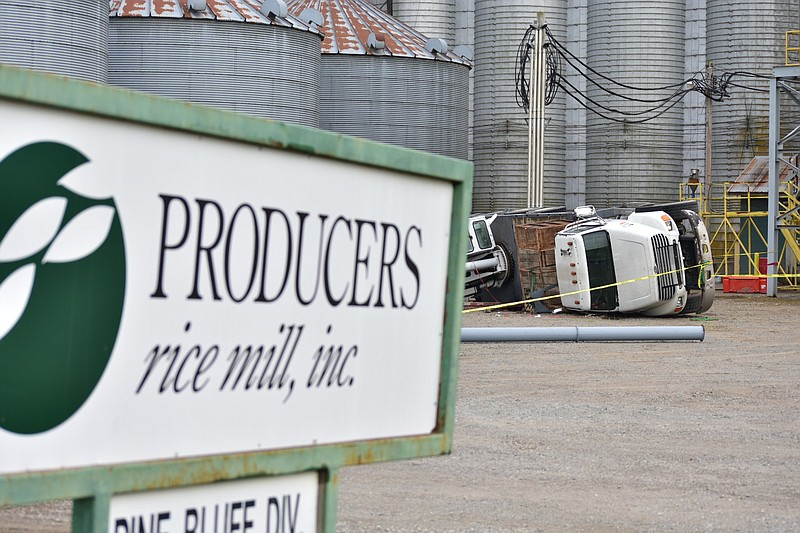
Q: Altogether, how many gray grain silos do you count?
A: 7